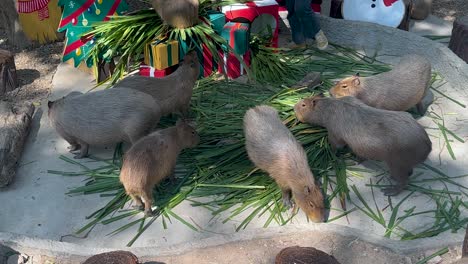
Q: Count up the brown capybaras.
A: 7